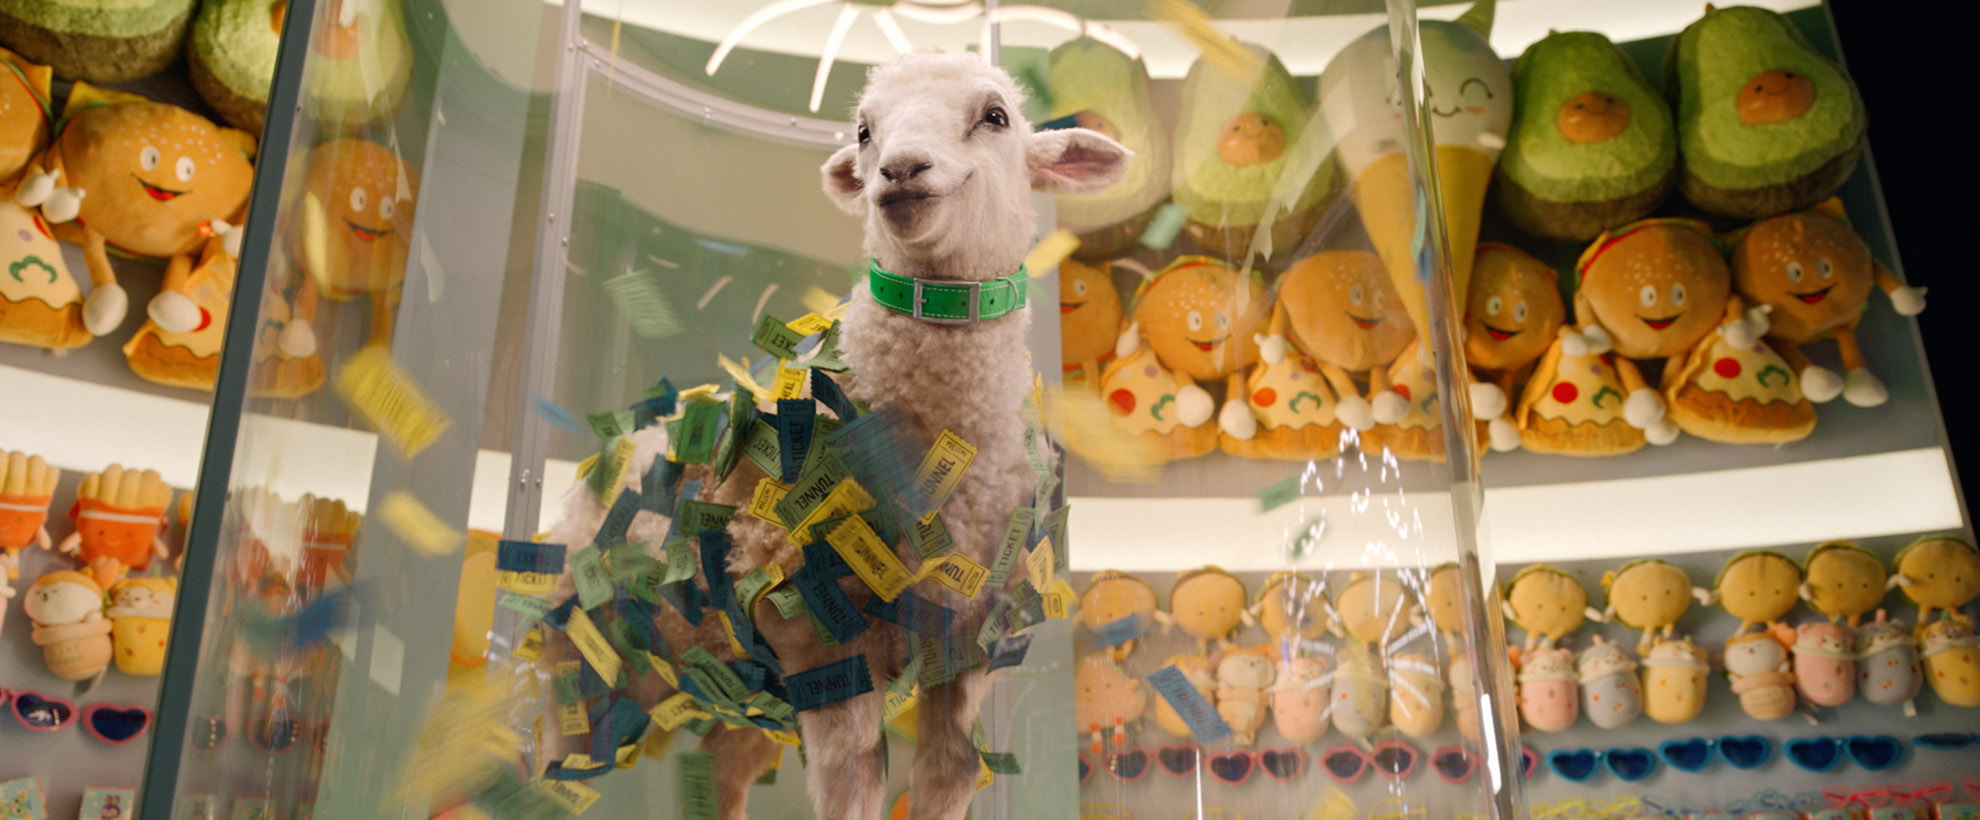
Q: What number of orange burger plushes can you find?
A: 9